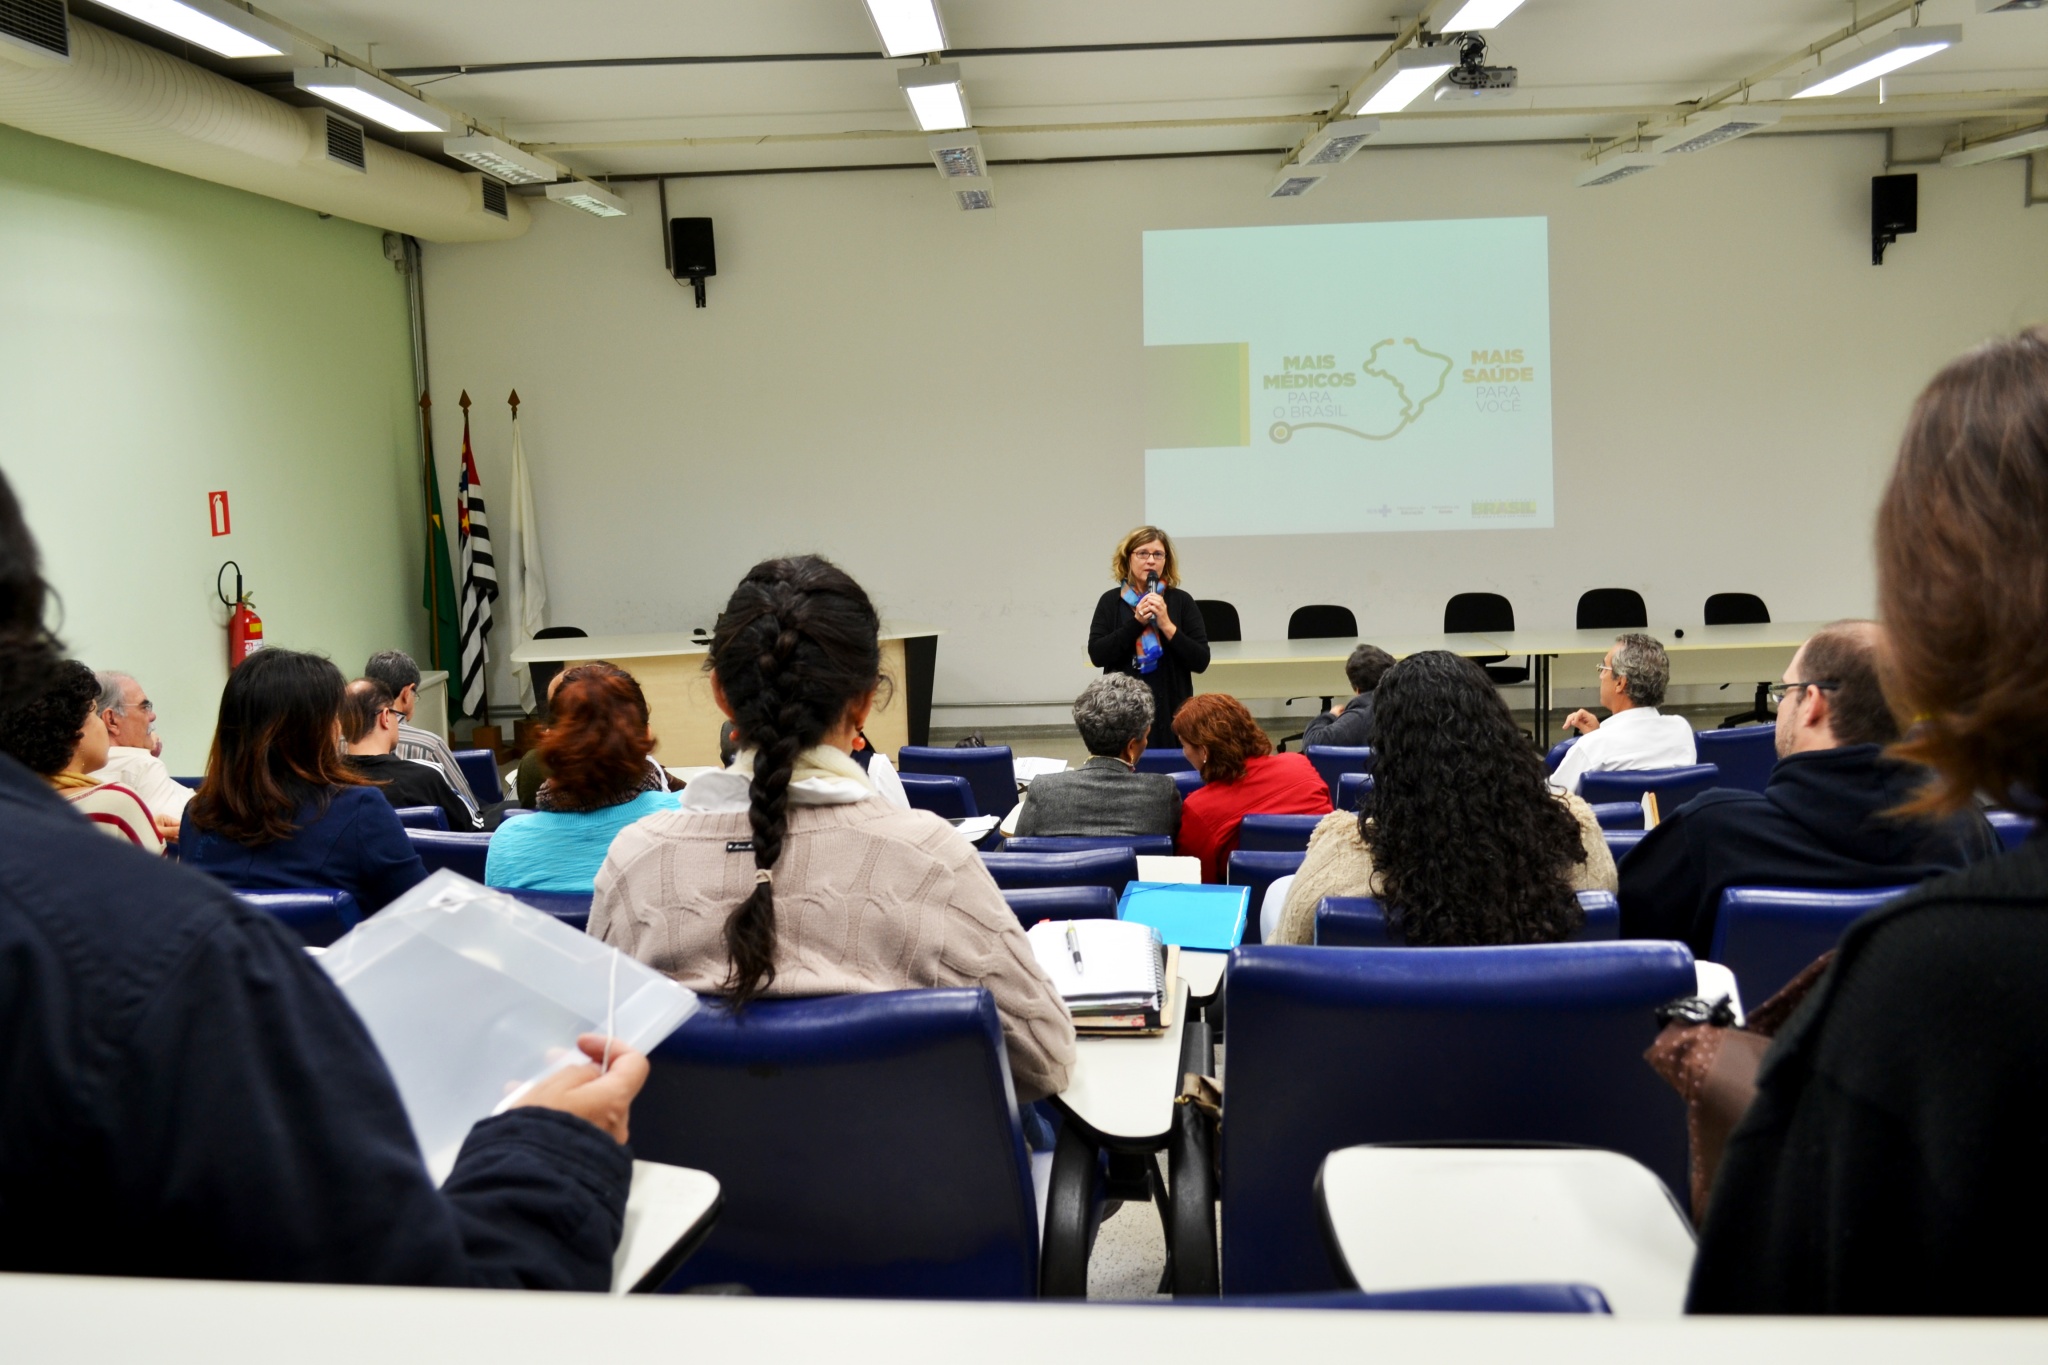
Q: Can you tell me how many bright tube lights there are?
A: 7